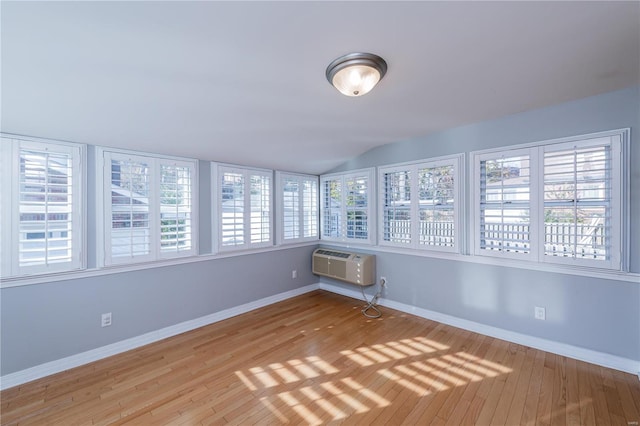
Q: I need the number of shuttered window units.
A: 7